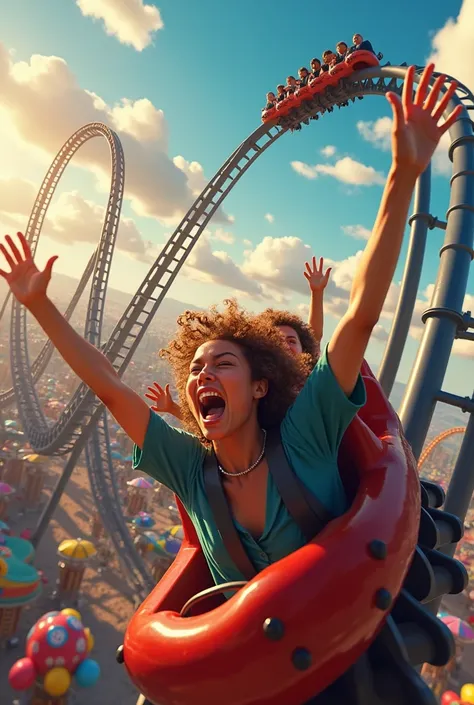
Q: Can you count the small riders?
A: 8